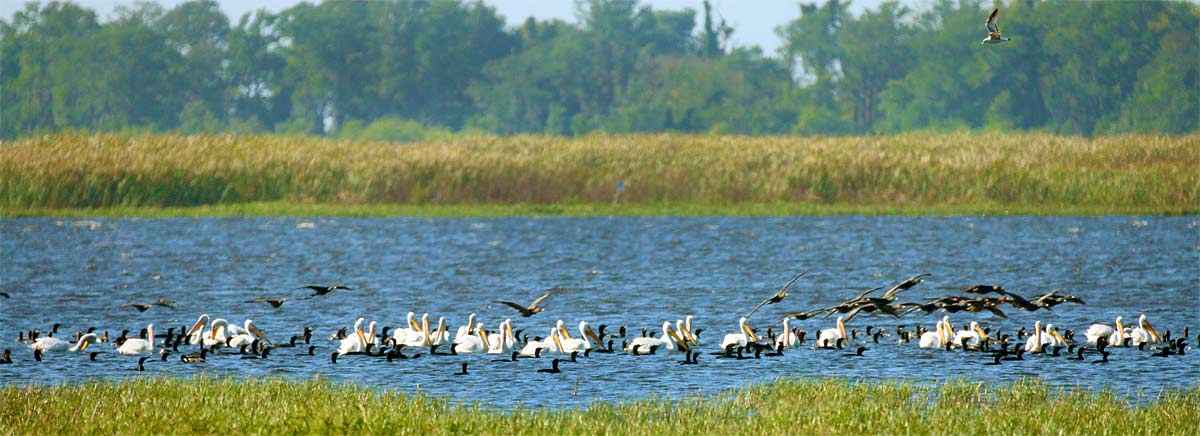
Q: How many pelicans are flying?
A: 0